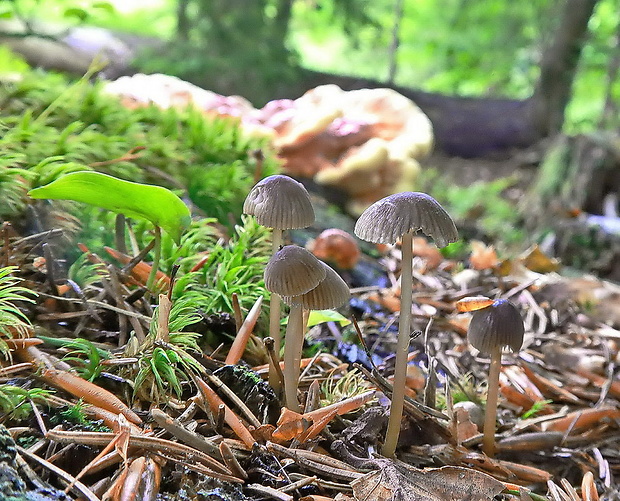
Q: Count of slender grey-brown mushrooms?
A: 5